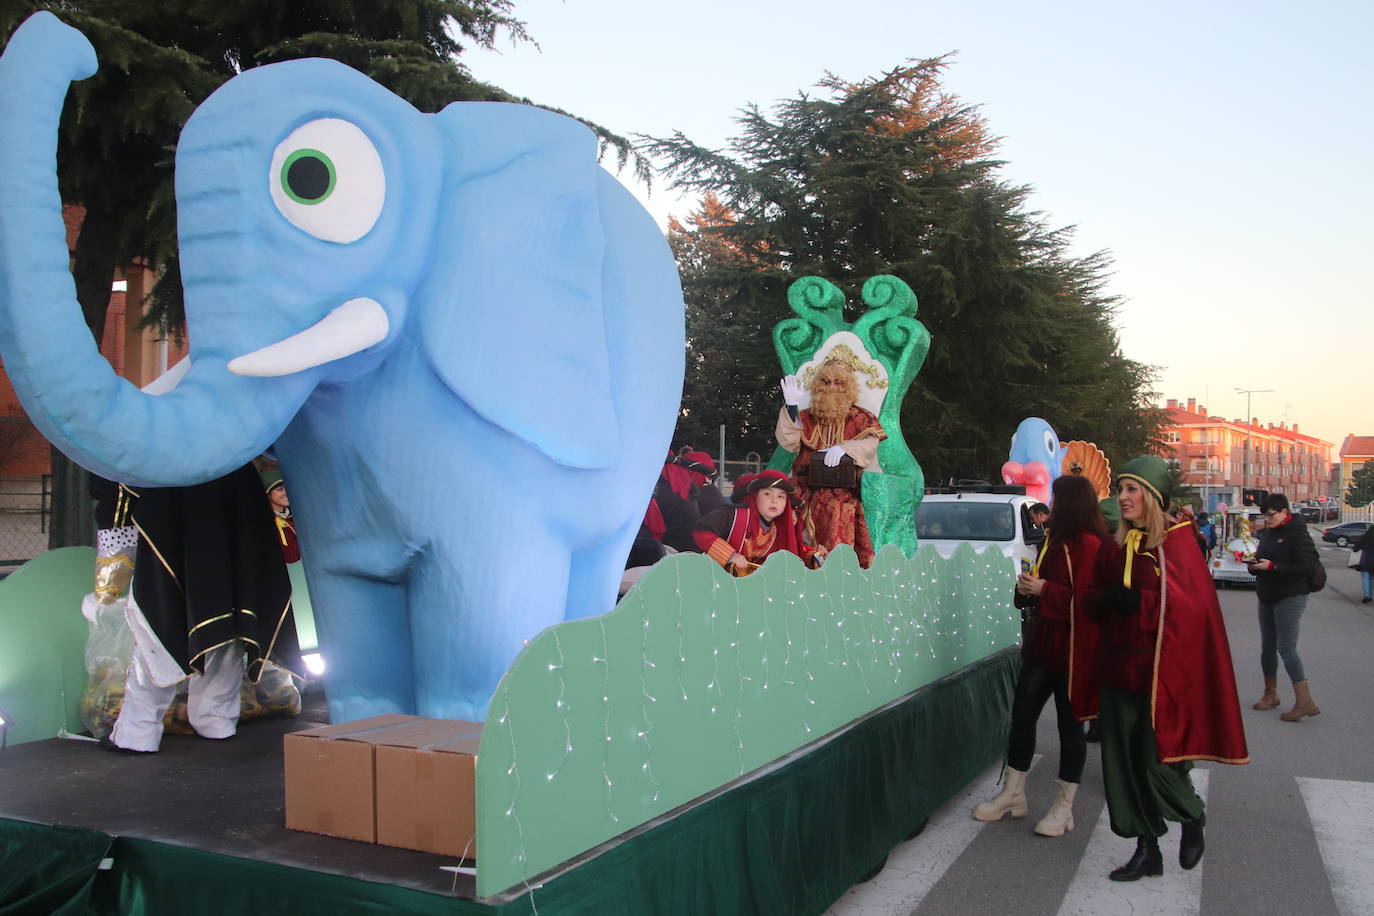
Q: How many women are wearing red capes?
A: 2